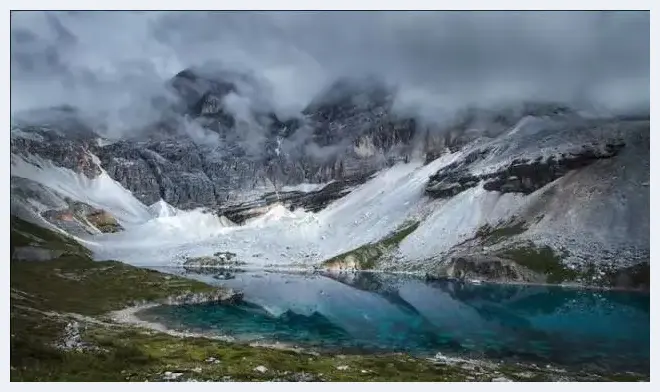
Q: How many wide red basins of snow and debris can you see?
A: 0